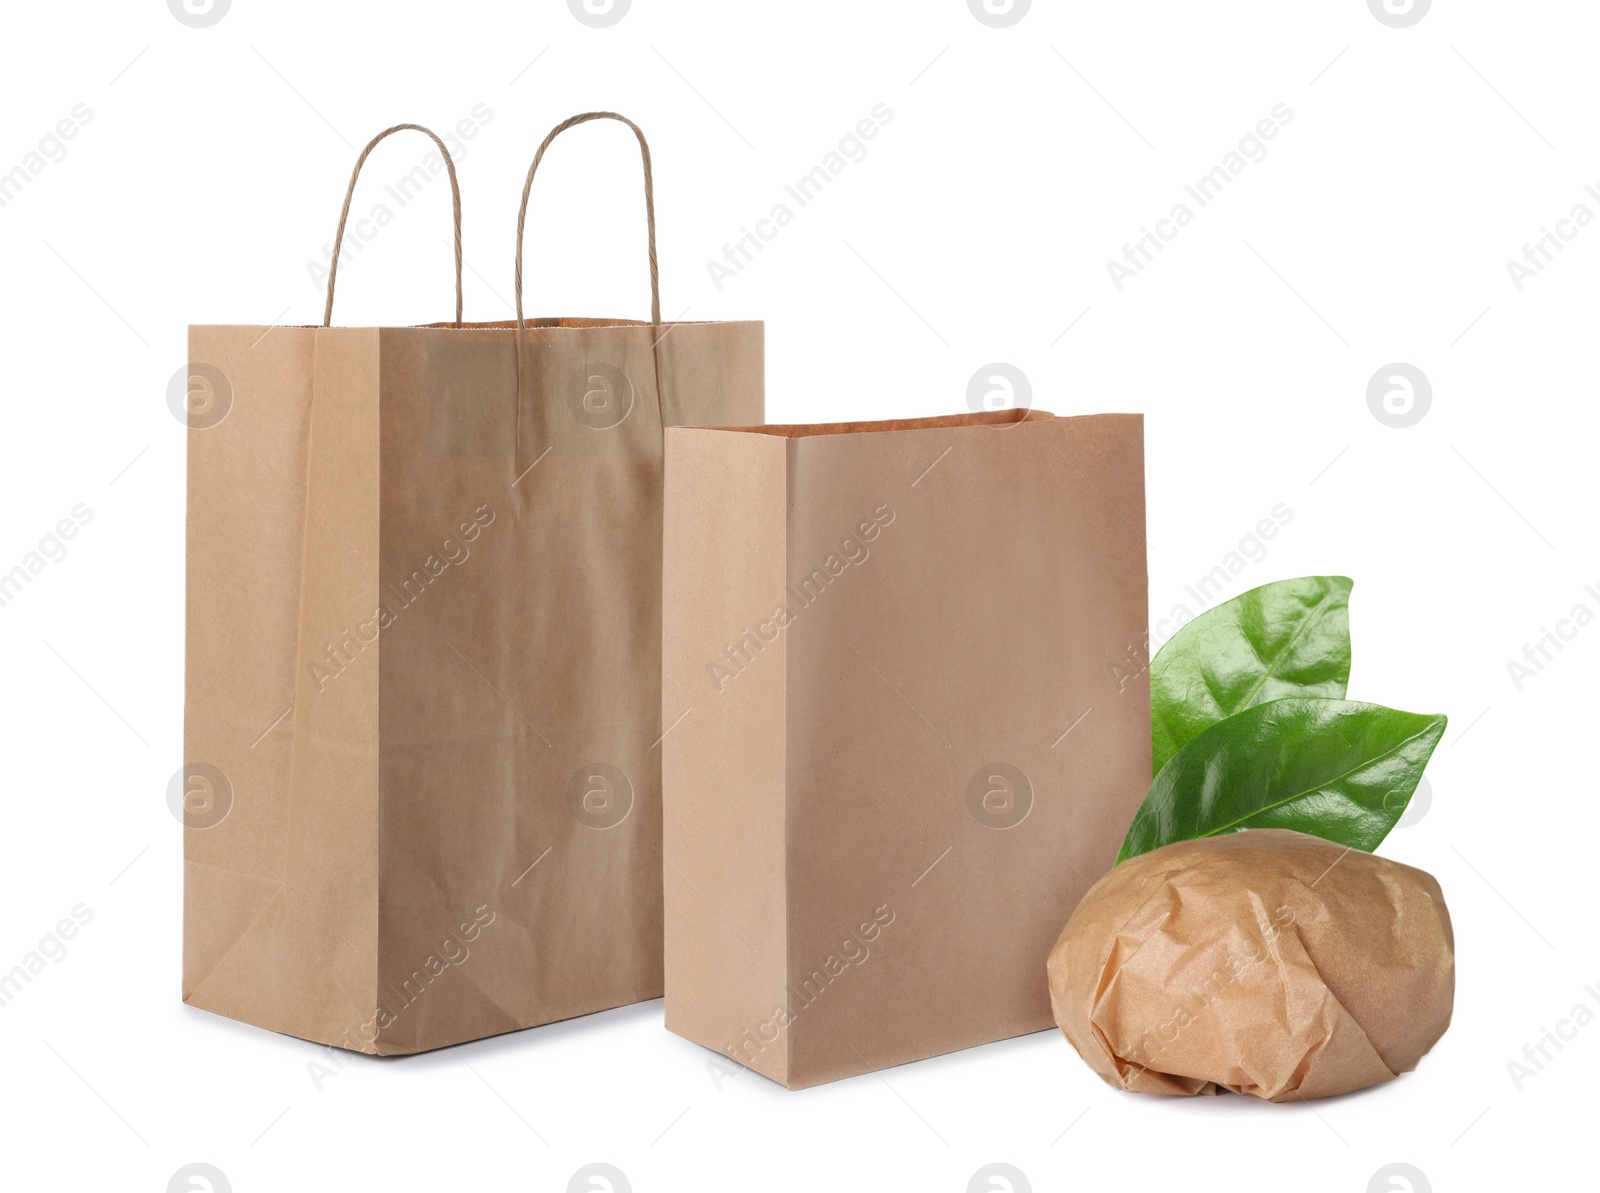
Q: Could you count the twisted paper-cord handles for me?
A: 2